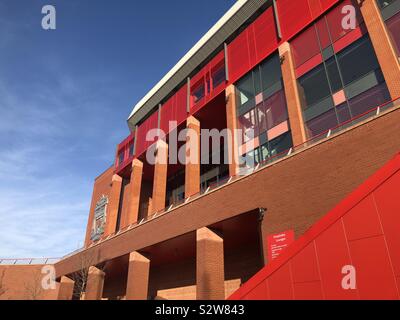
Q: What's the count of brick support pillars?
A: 11